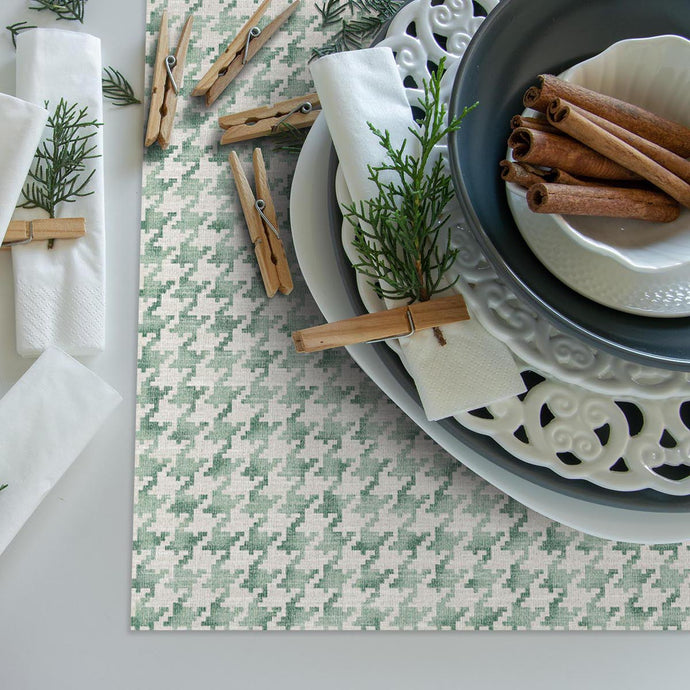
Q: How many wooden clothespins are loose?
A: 4